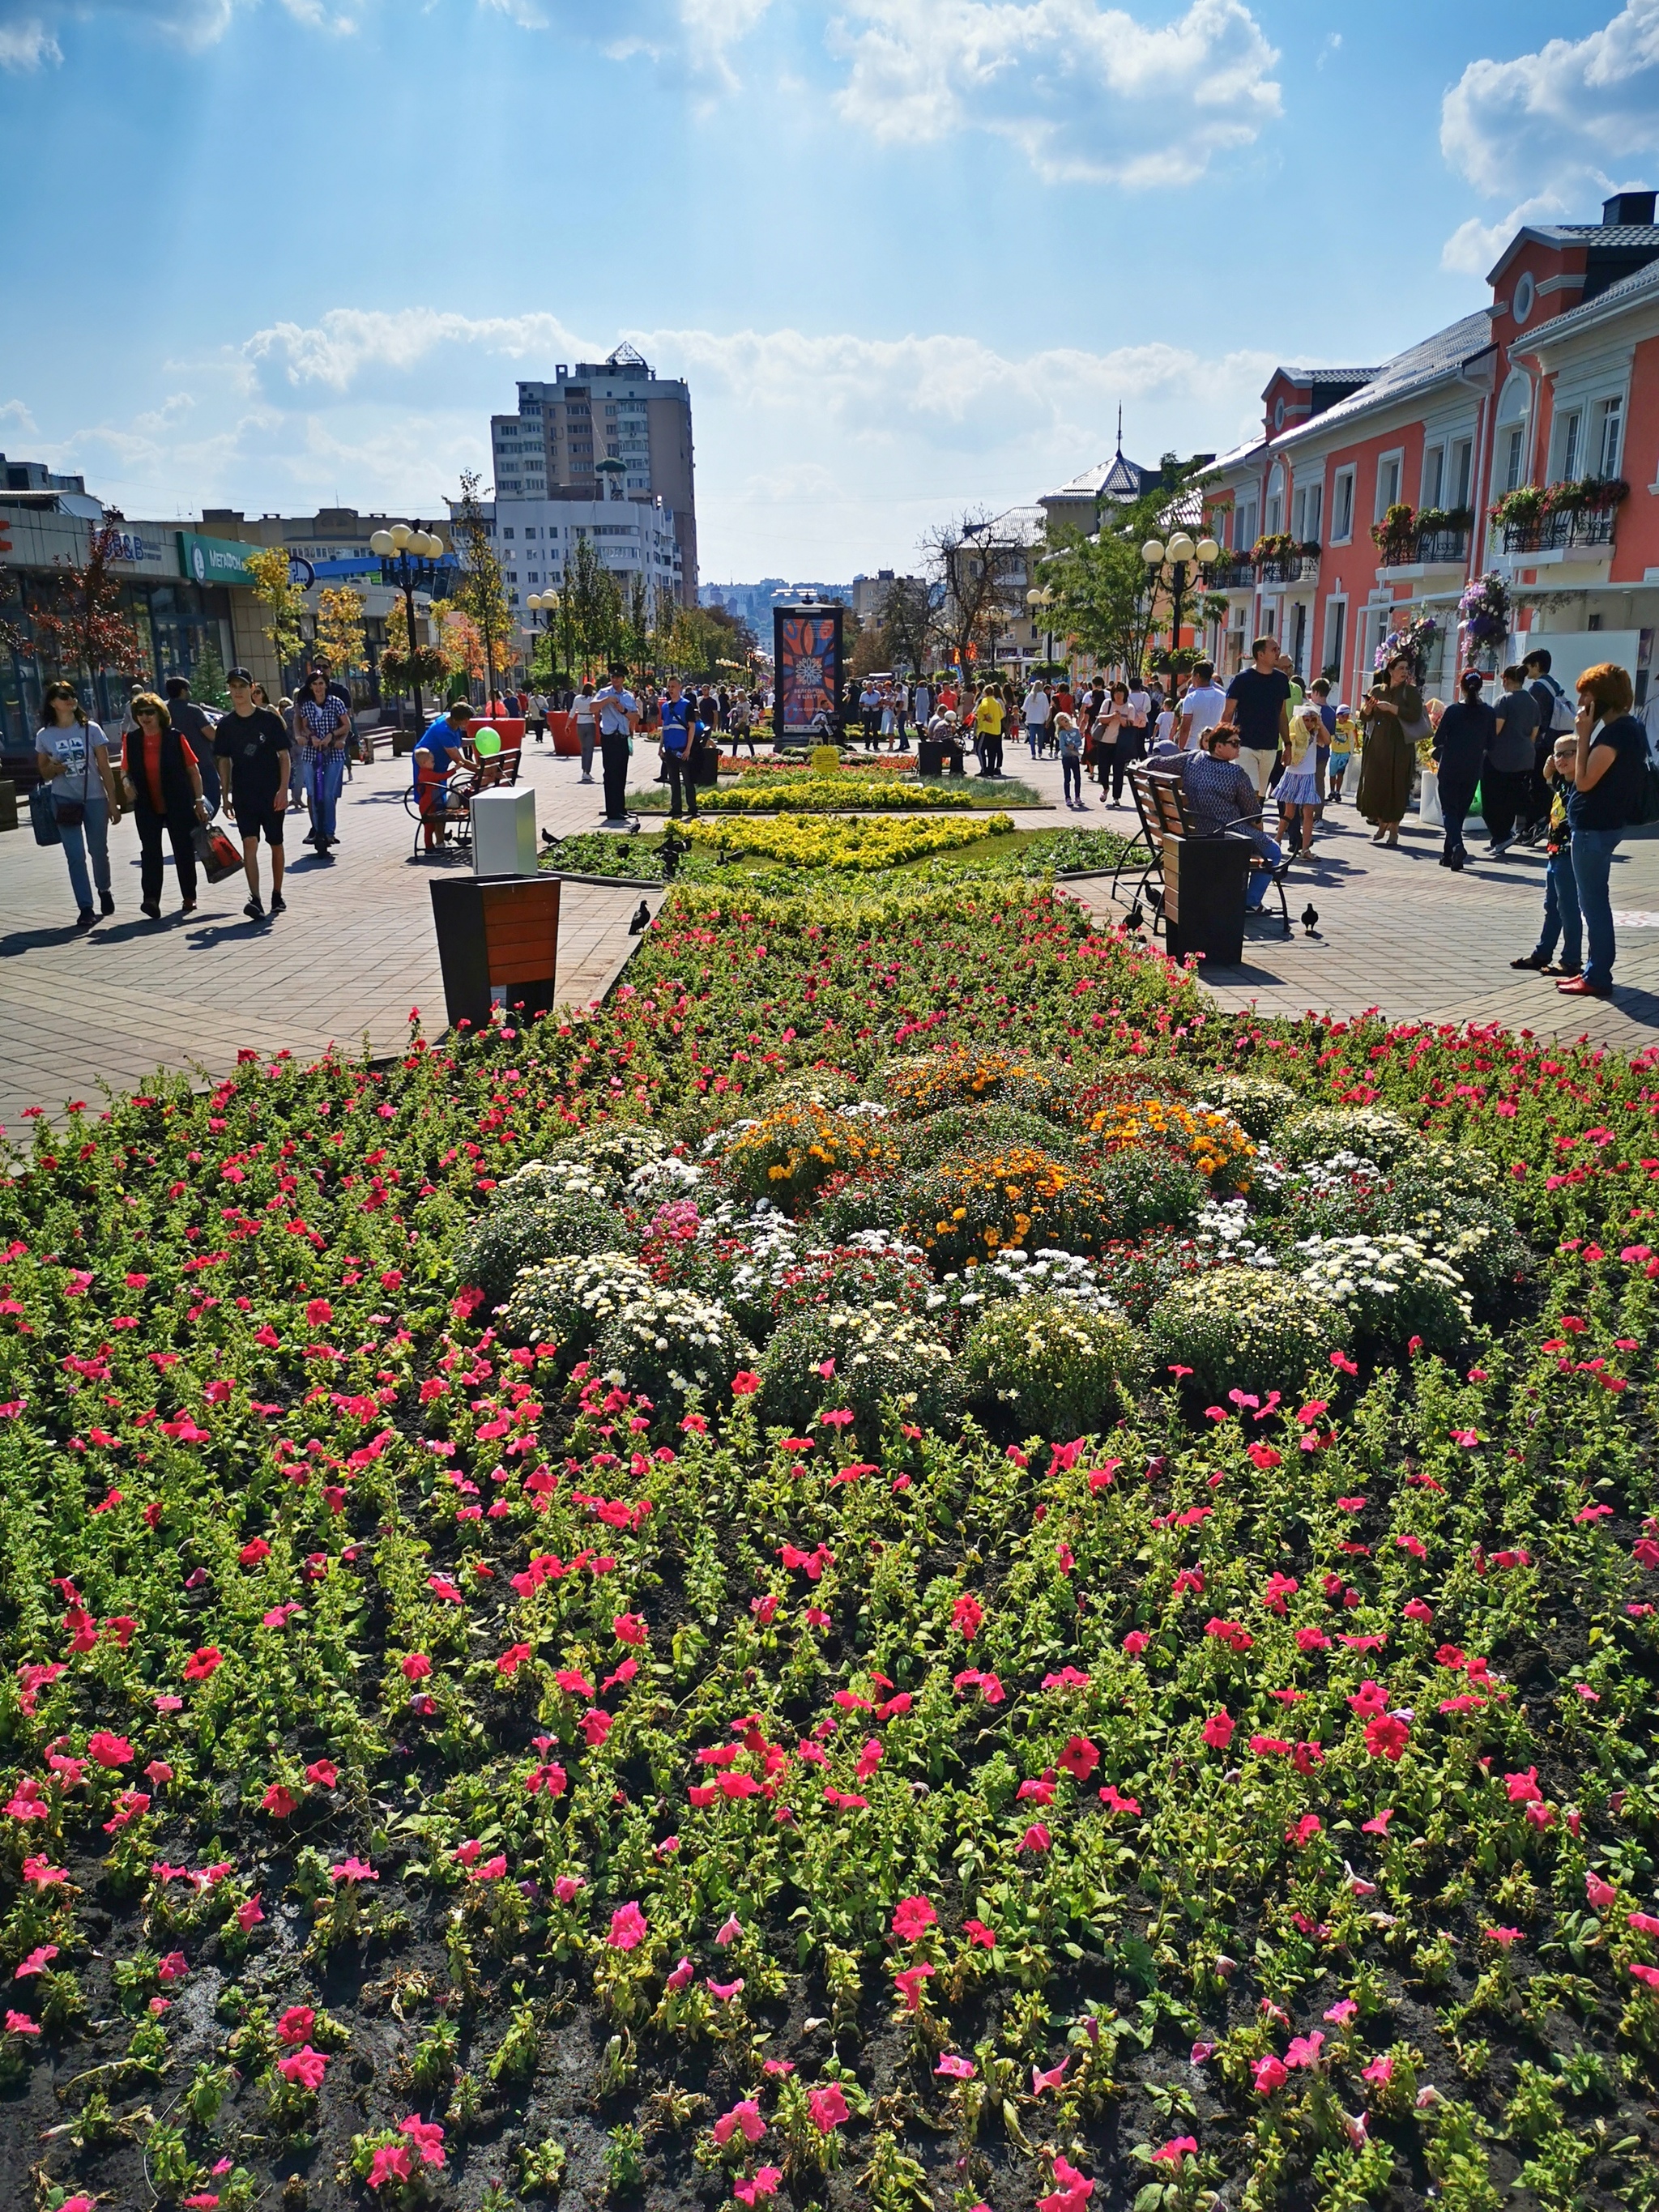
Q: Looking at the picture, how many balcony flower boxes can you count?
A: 4